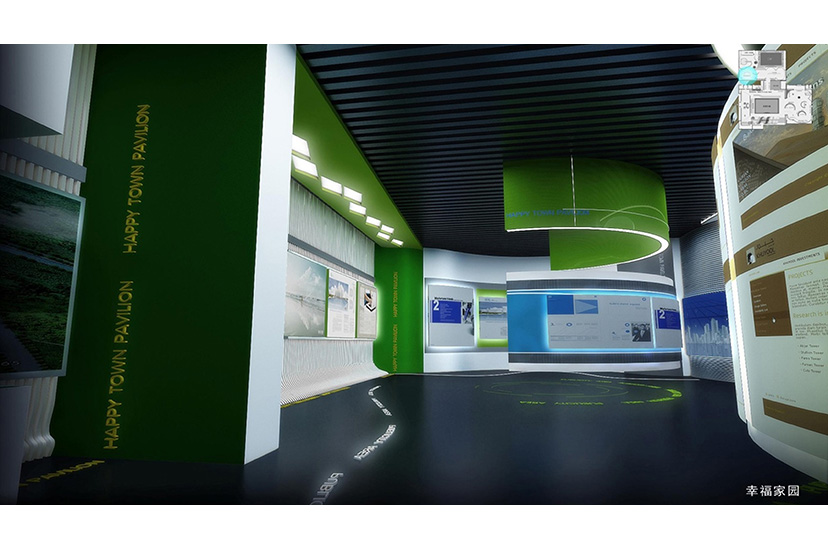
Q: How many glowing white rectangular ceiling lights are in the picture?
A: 9